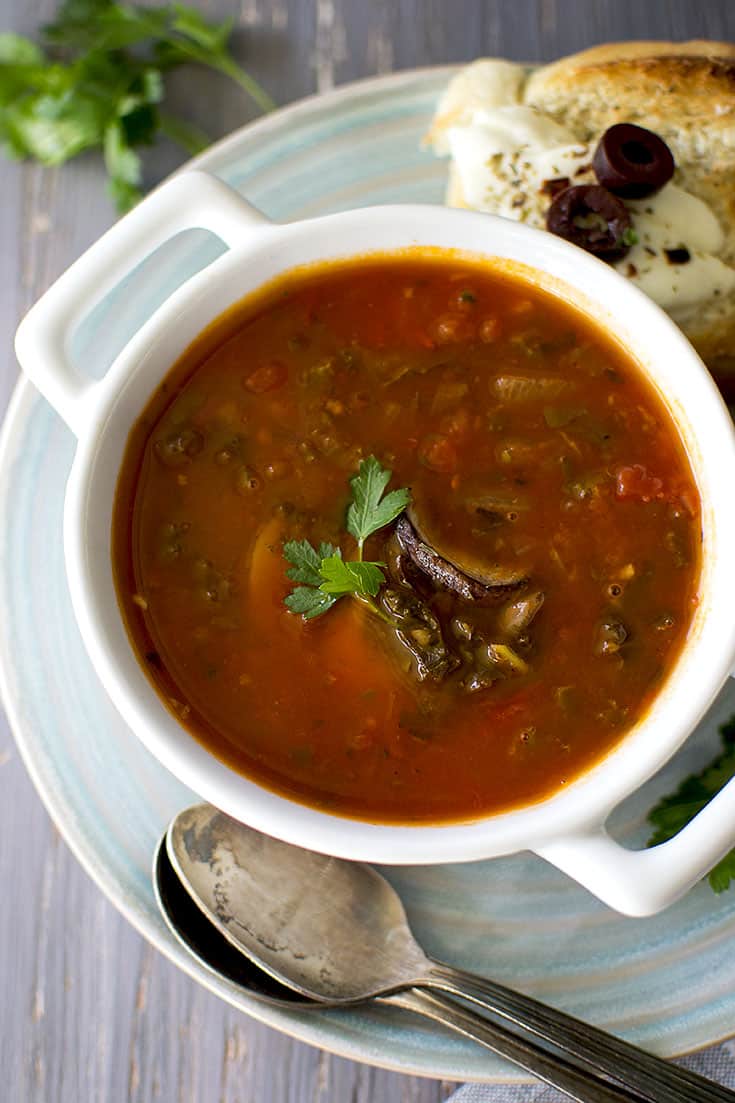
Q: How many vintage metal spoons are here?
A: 2